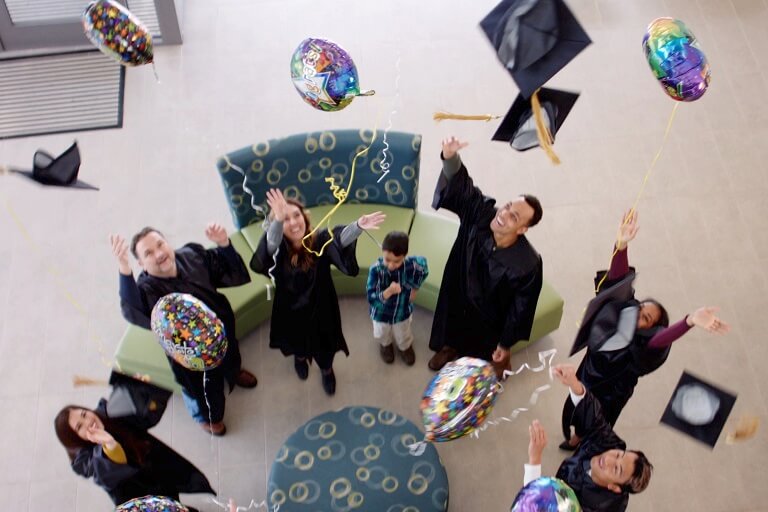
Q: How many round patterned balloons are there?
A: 7